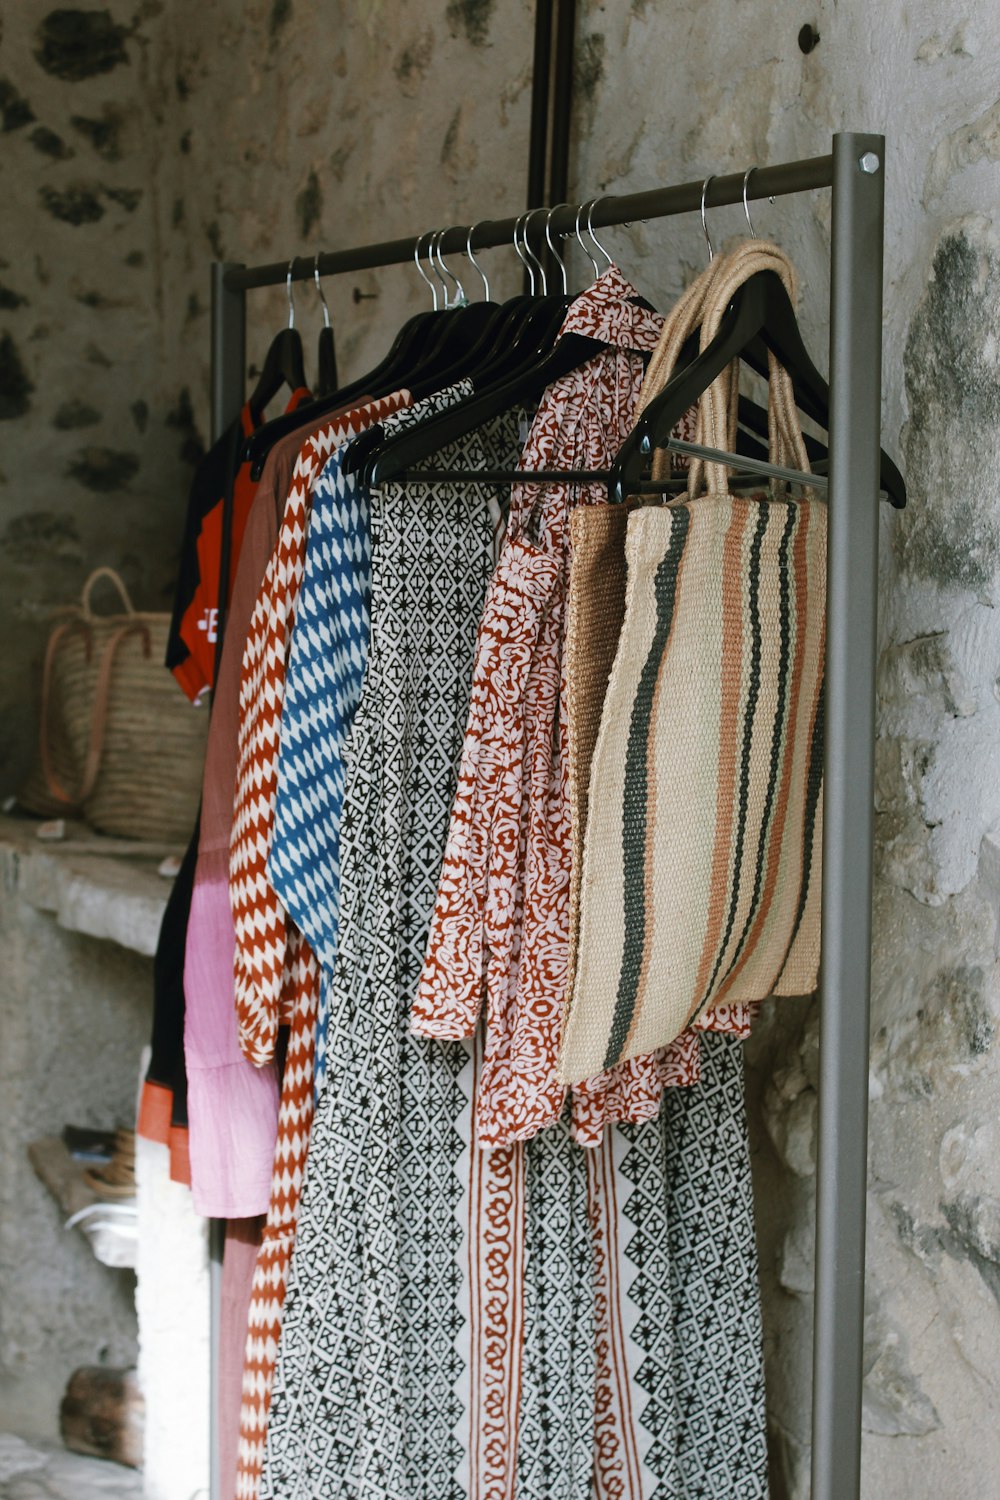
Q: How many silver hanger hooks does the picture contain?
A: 13